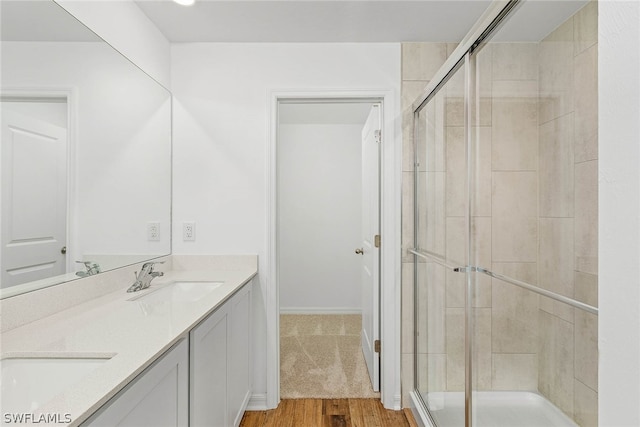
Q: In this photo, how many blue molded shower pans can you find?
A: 0